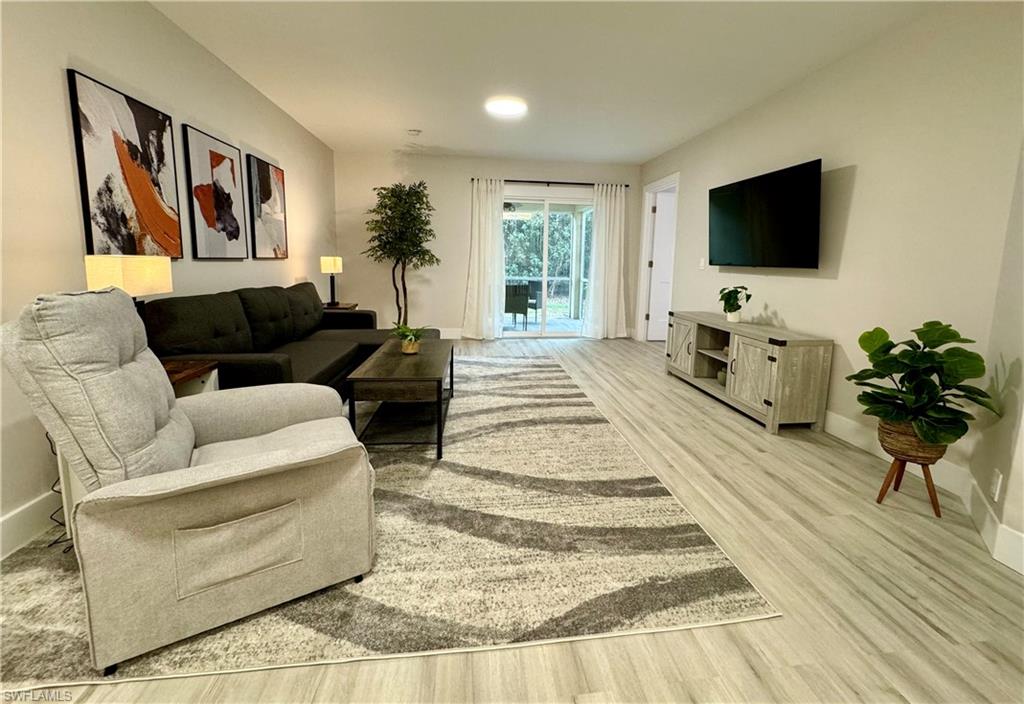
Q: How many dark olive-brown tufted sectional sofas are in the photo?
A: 1